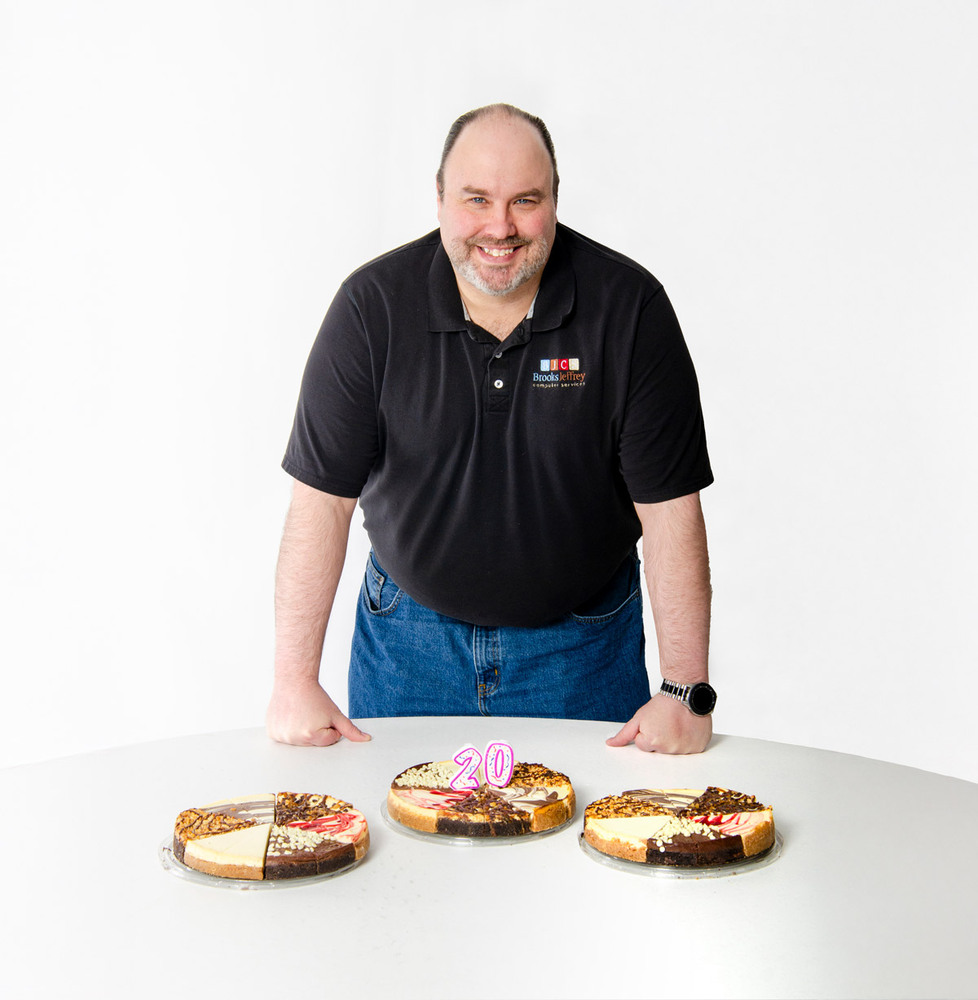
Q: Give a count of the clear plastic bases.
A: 3